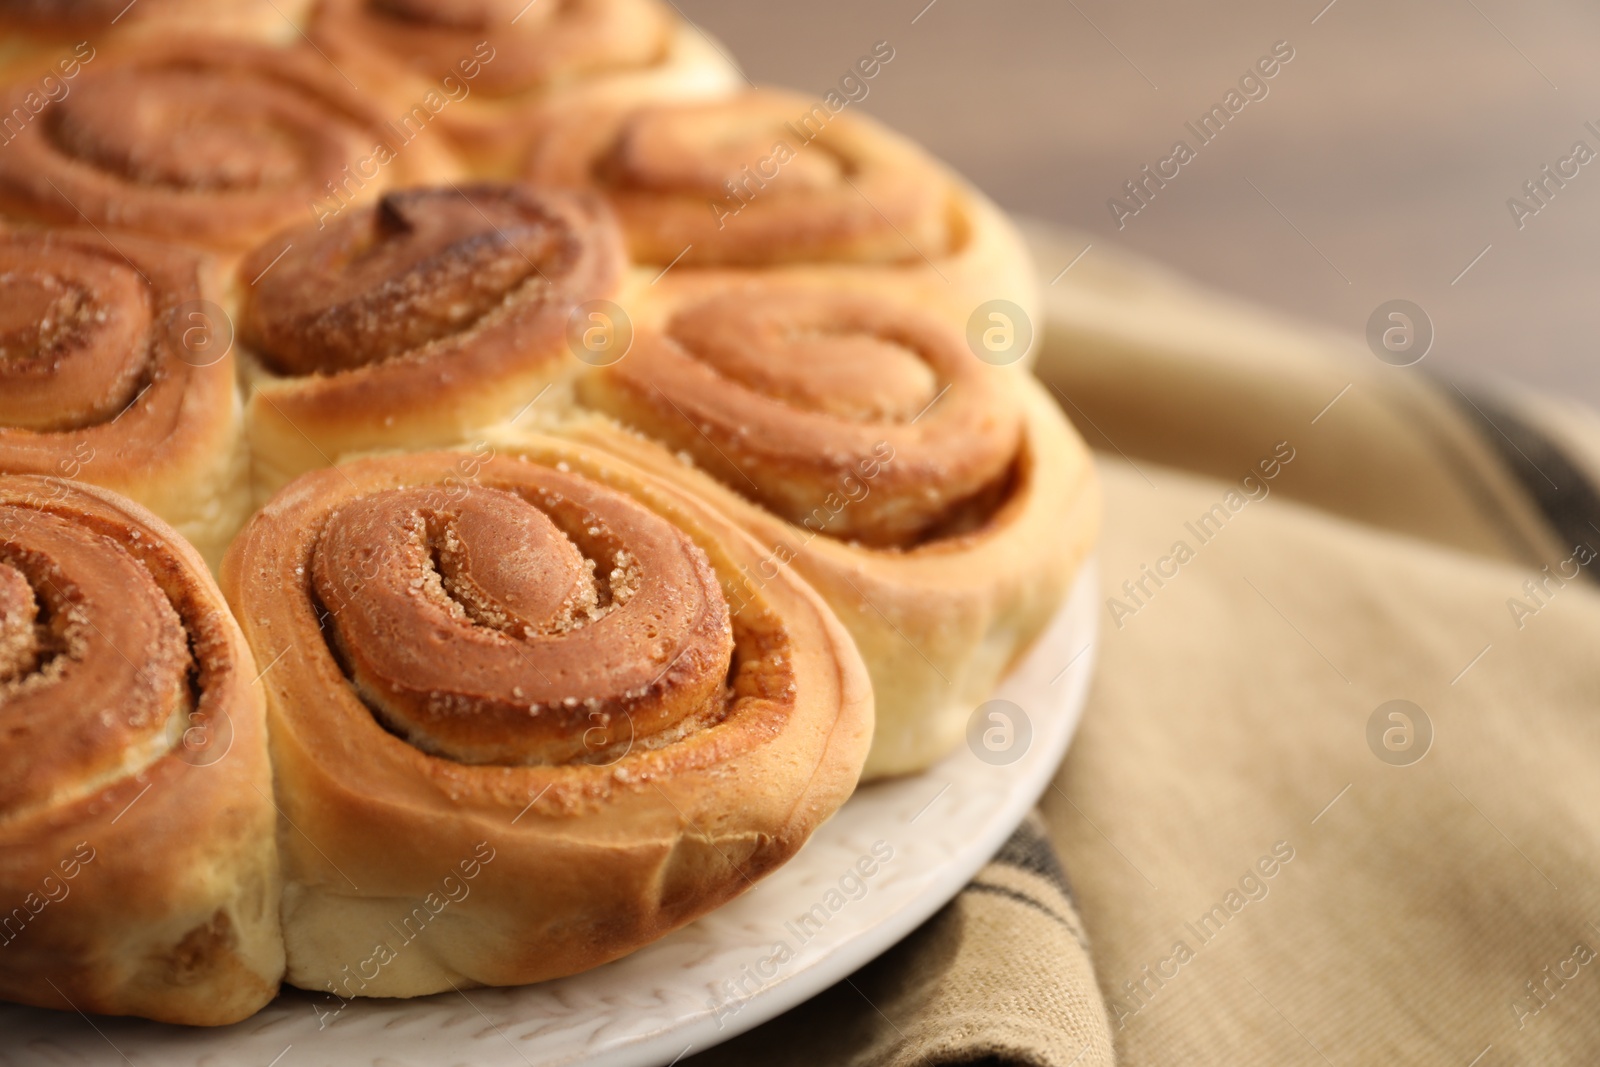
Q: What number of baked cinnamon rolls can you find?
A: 9